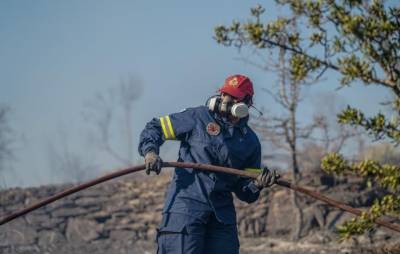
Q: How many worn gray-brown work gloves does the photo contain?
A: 2